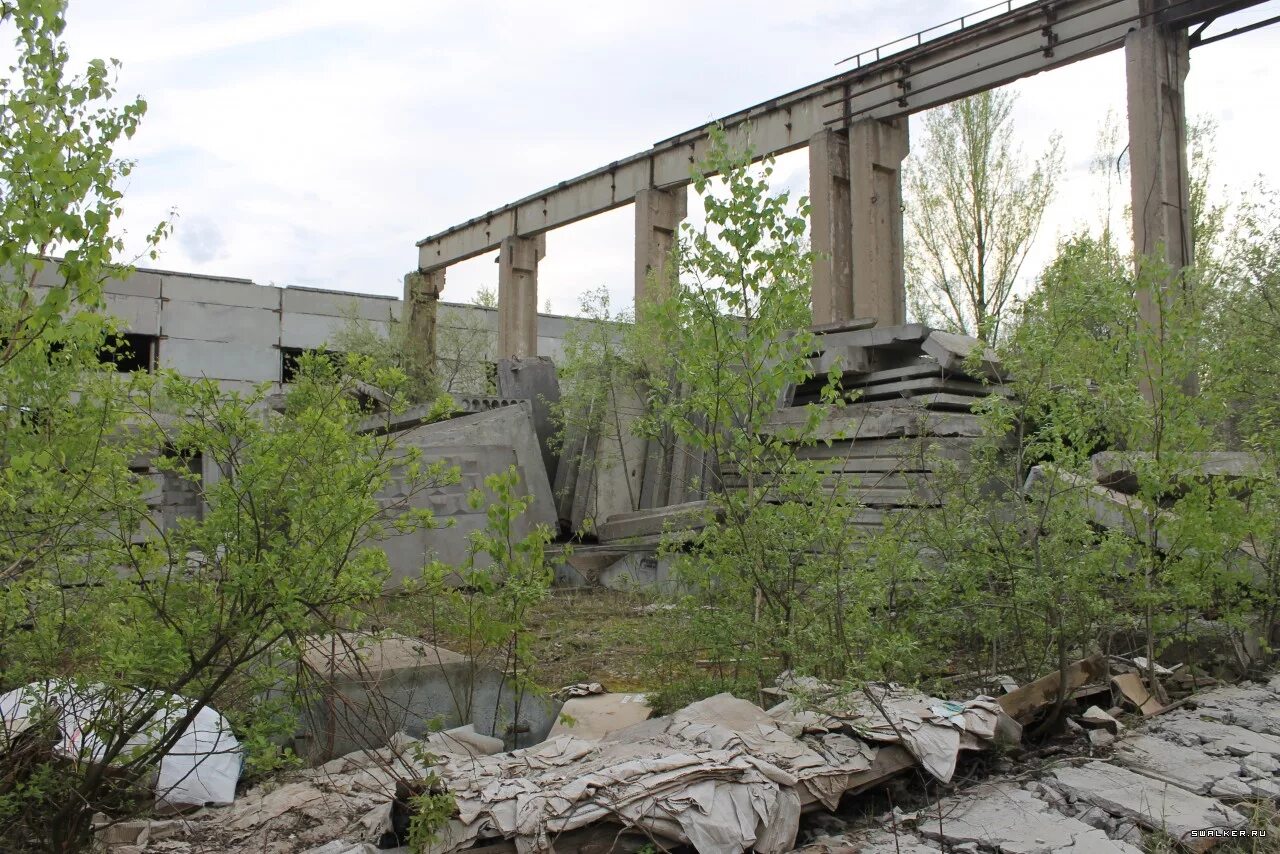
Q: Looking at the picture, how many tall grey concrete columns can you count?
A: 6